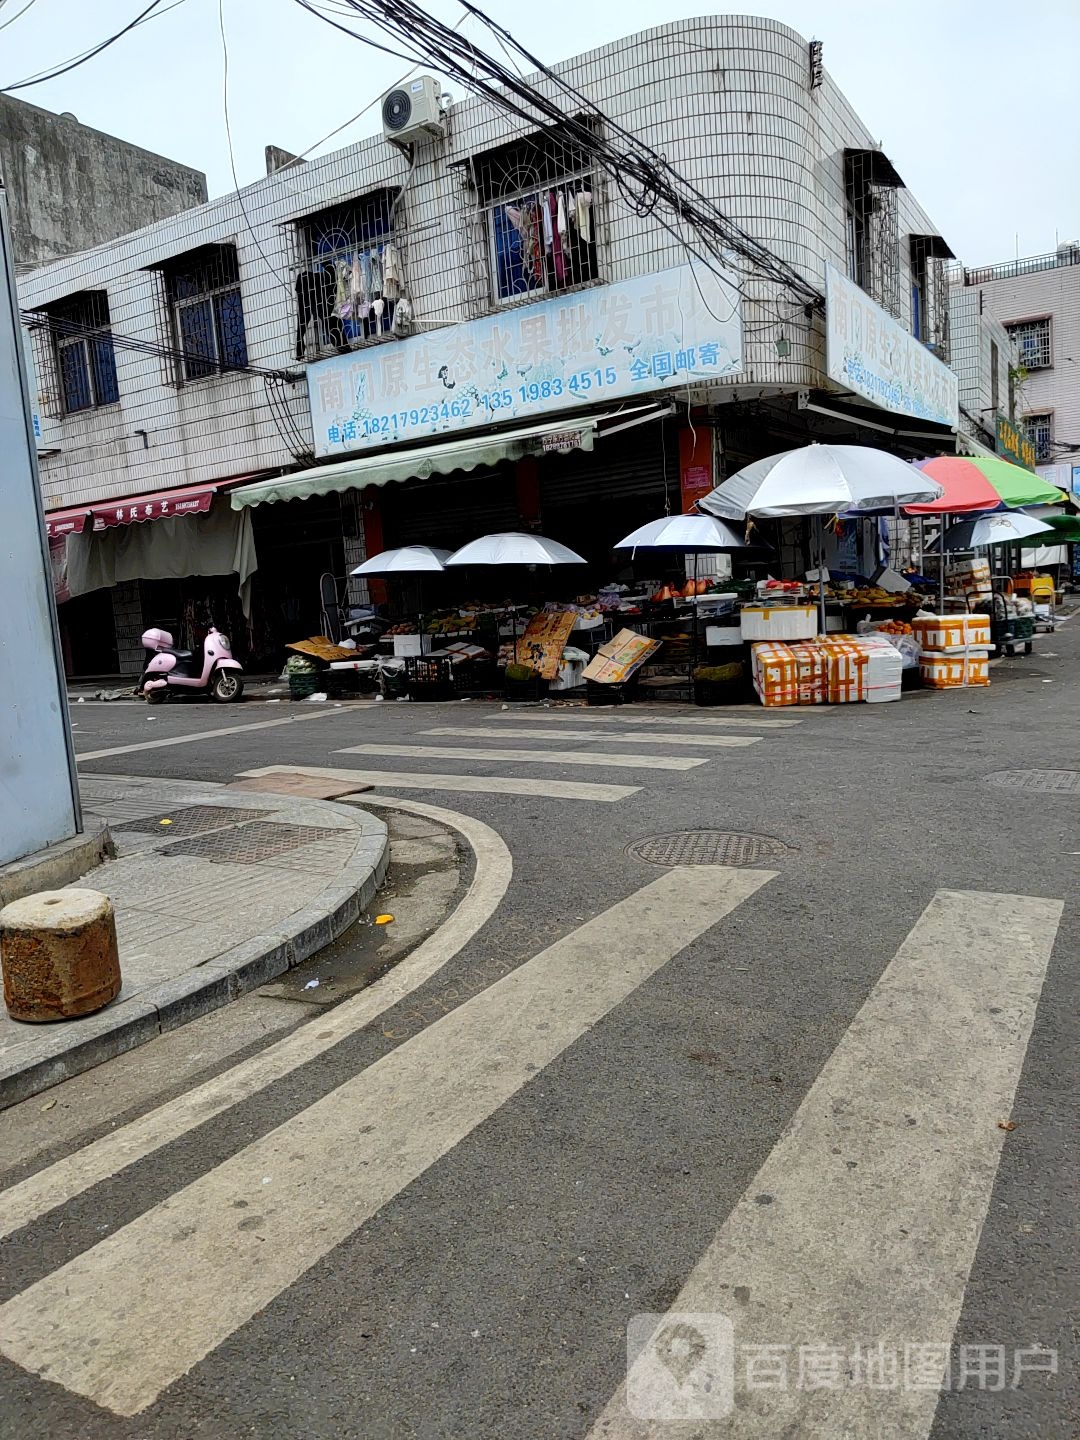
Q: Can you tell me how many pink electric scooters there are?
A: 1